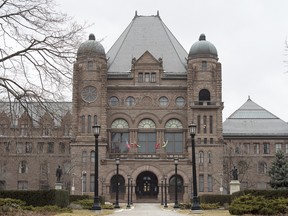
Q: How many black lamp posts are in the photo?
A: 8